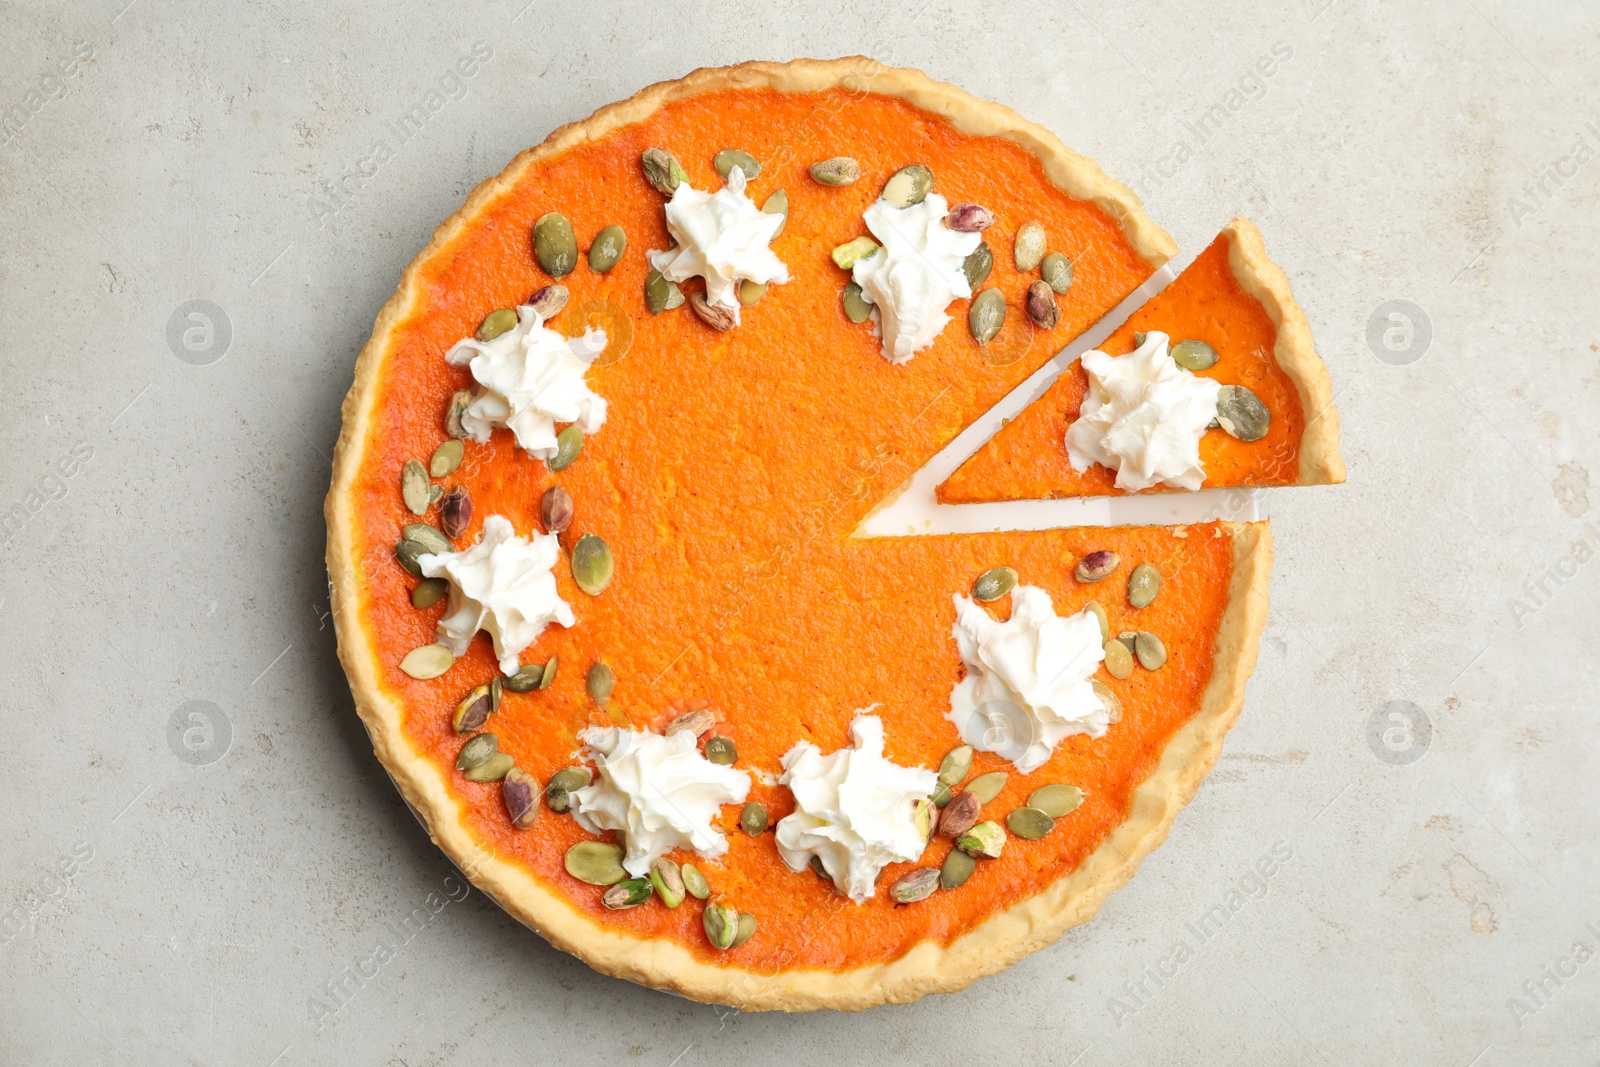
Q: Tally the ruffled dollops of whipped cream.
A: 8